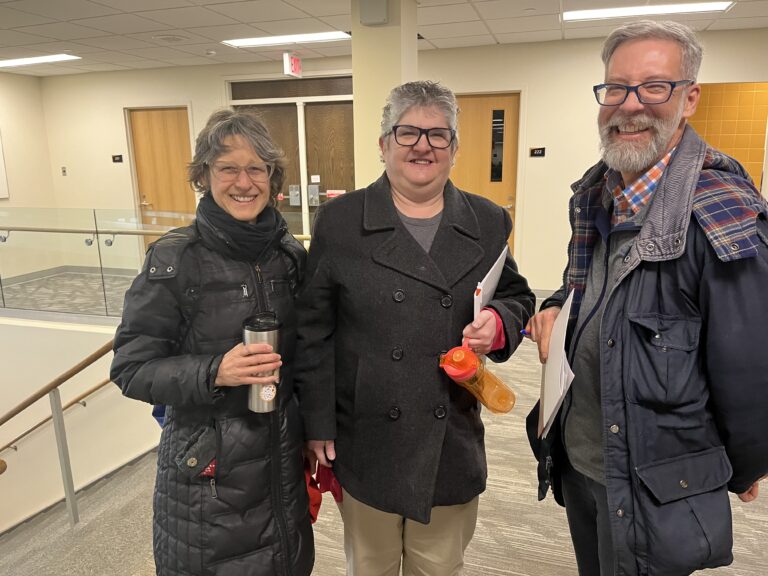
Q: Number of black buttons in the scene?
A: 5